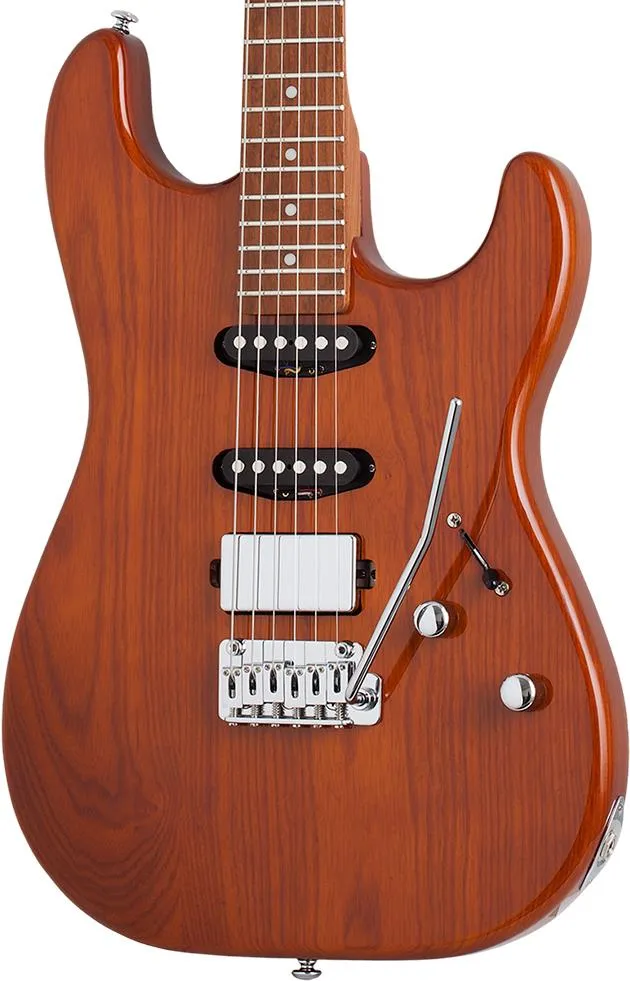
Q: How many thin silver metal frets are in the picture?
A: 11